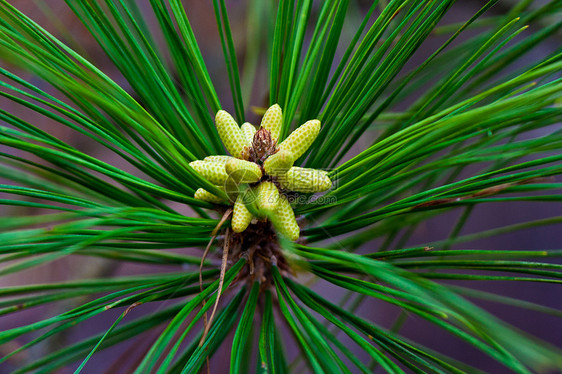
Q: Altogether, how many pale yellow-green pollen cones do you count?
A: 13